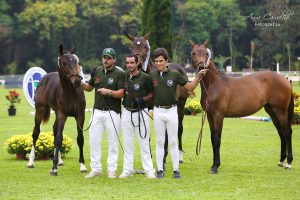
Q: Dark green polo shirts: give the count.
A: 3